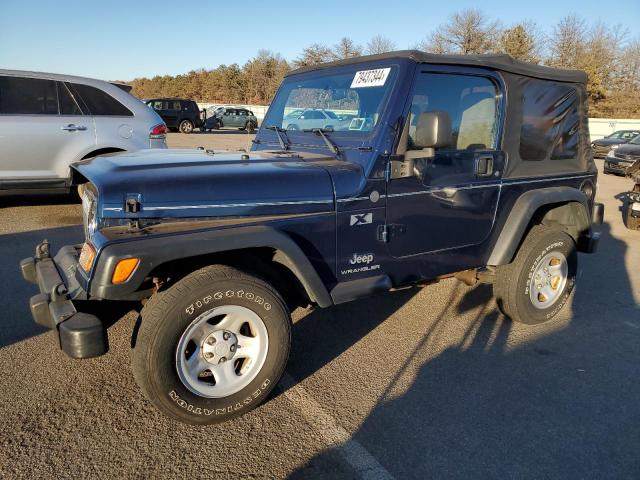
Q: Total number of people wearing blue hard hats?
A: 0